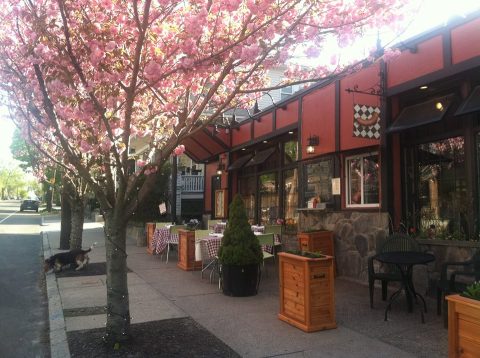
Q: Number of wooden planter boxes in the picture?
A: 5